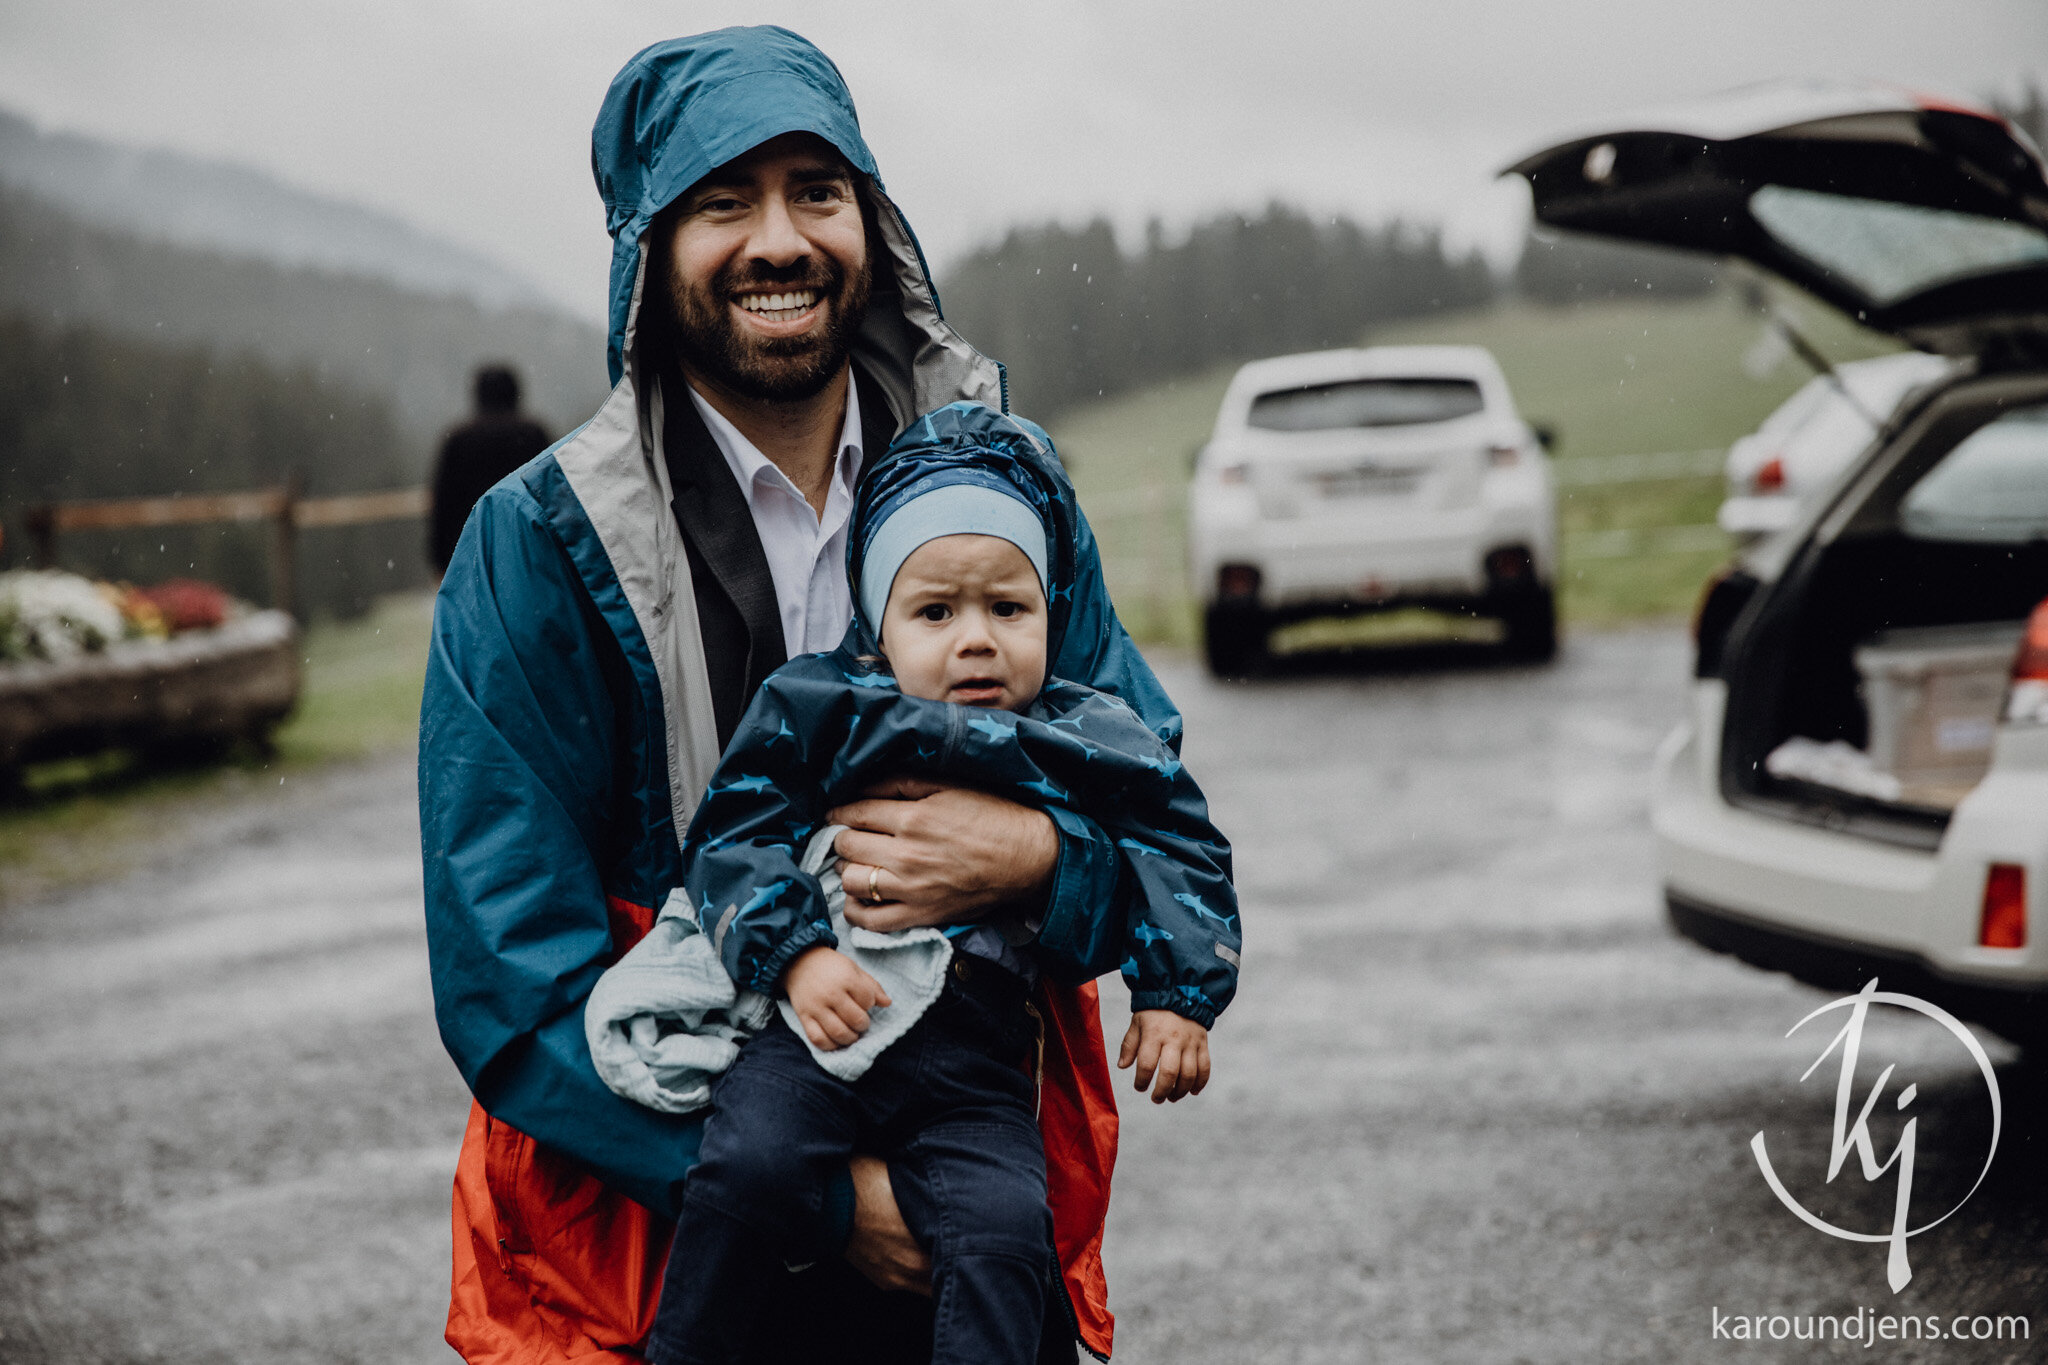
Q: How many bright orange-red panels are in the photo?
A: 2